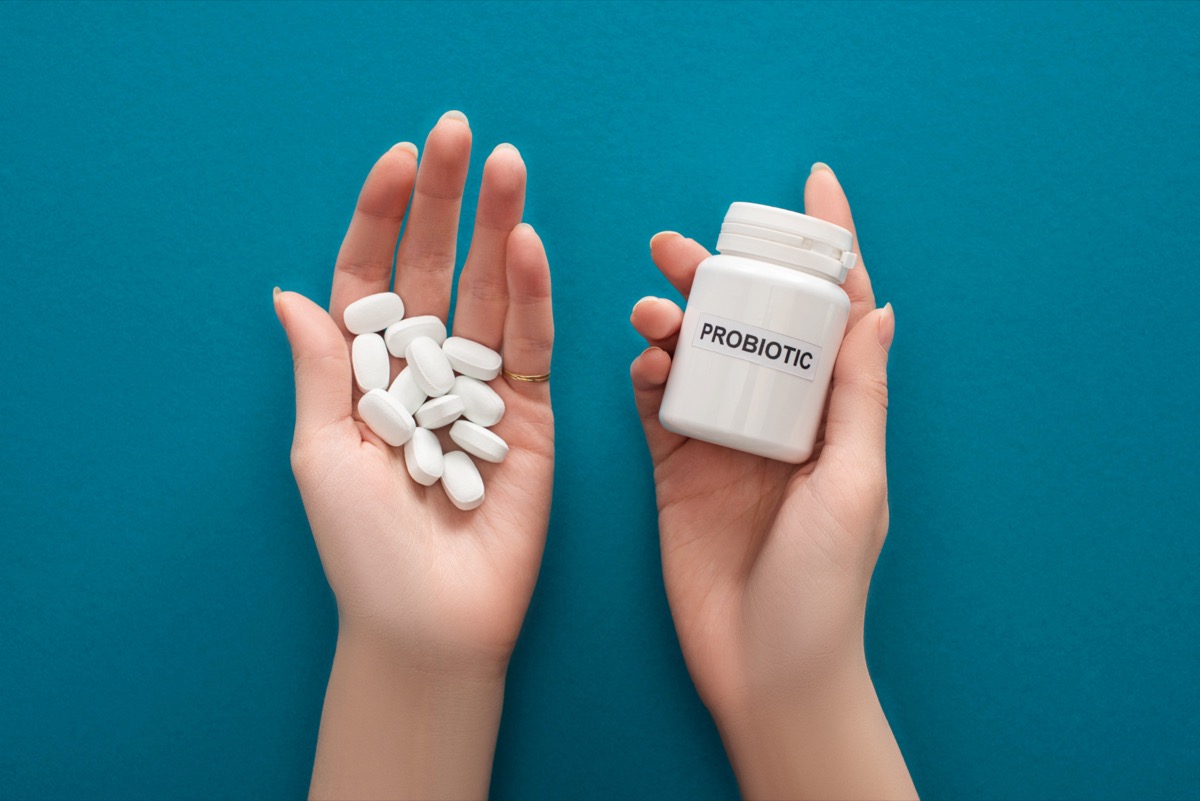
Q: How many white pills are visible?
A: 12